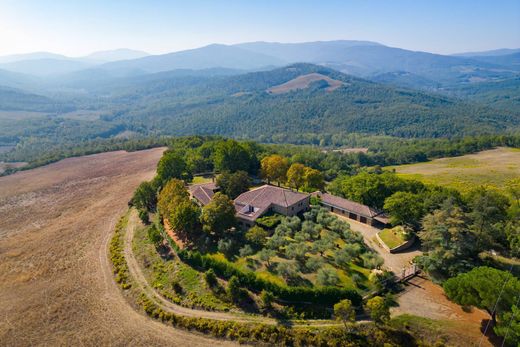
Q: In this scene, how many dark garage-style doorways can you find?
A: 2